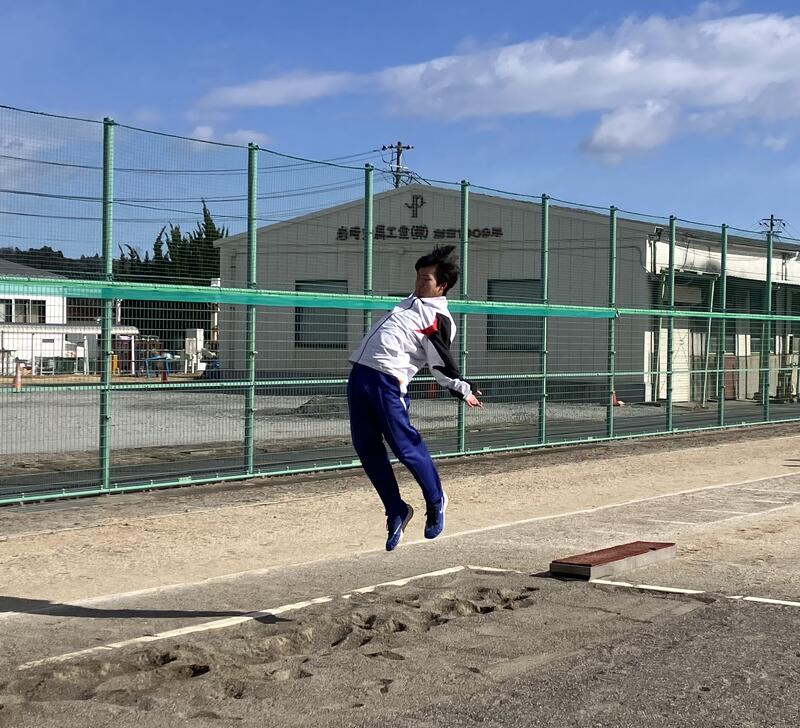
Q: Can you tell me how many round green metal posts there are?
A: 9